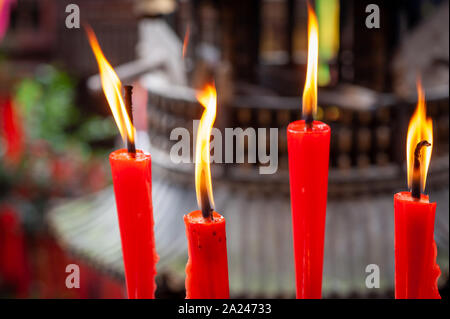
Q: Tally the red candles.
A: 4